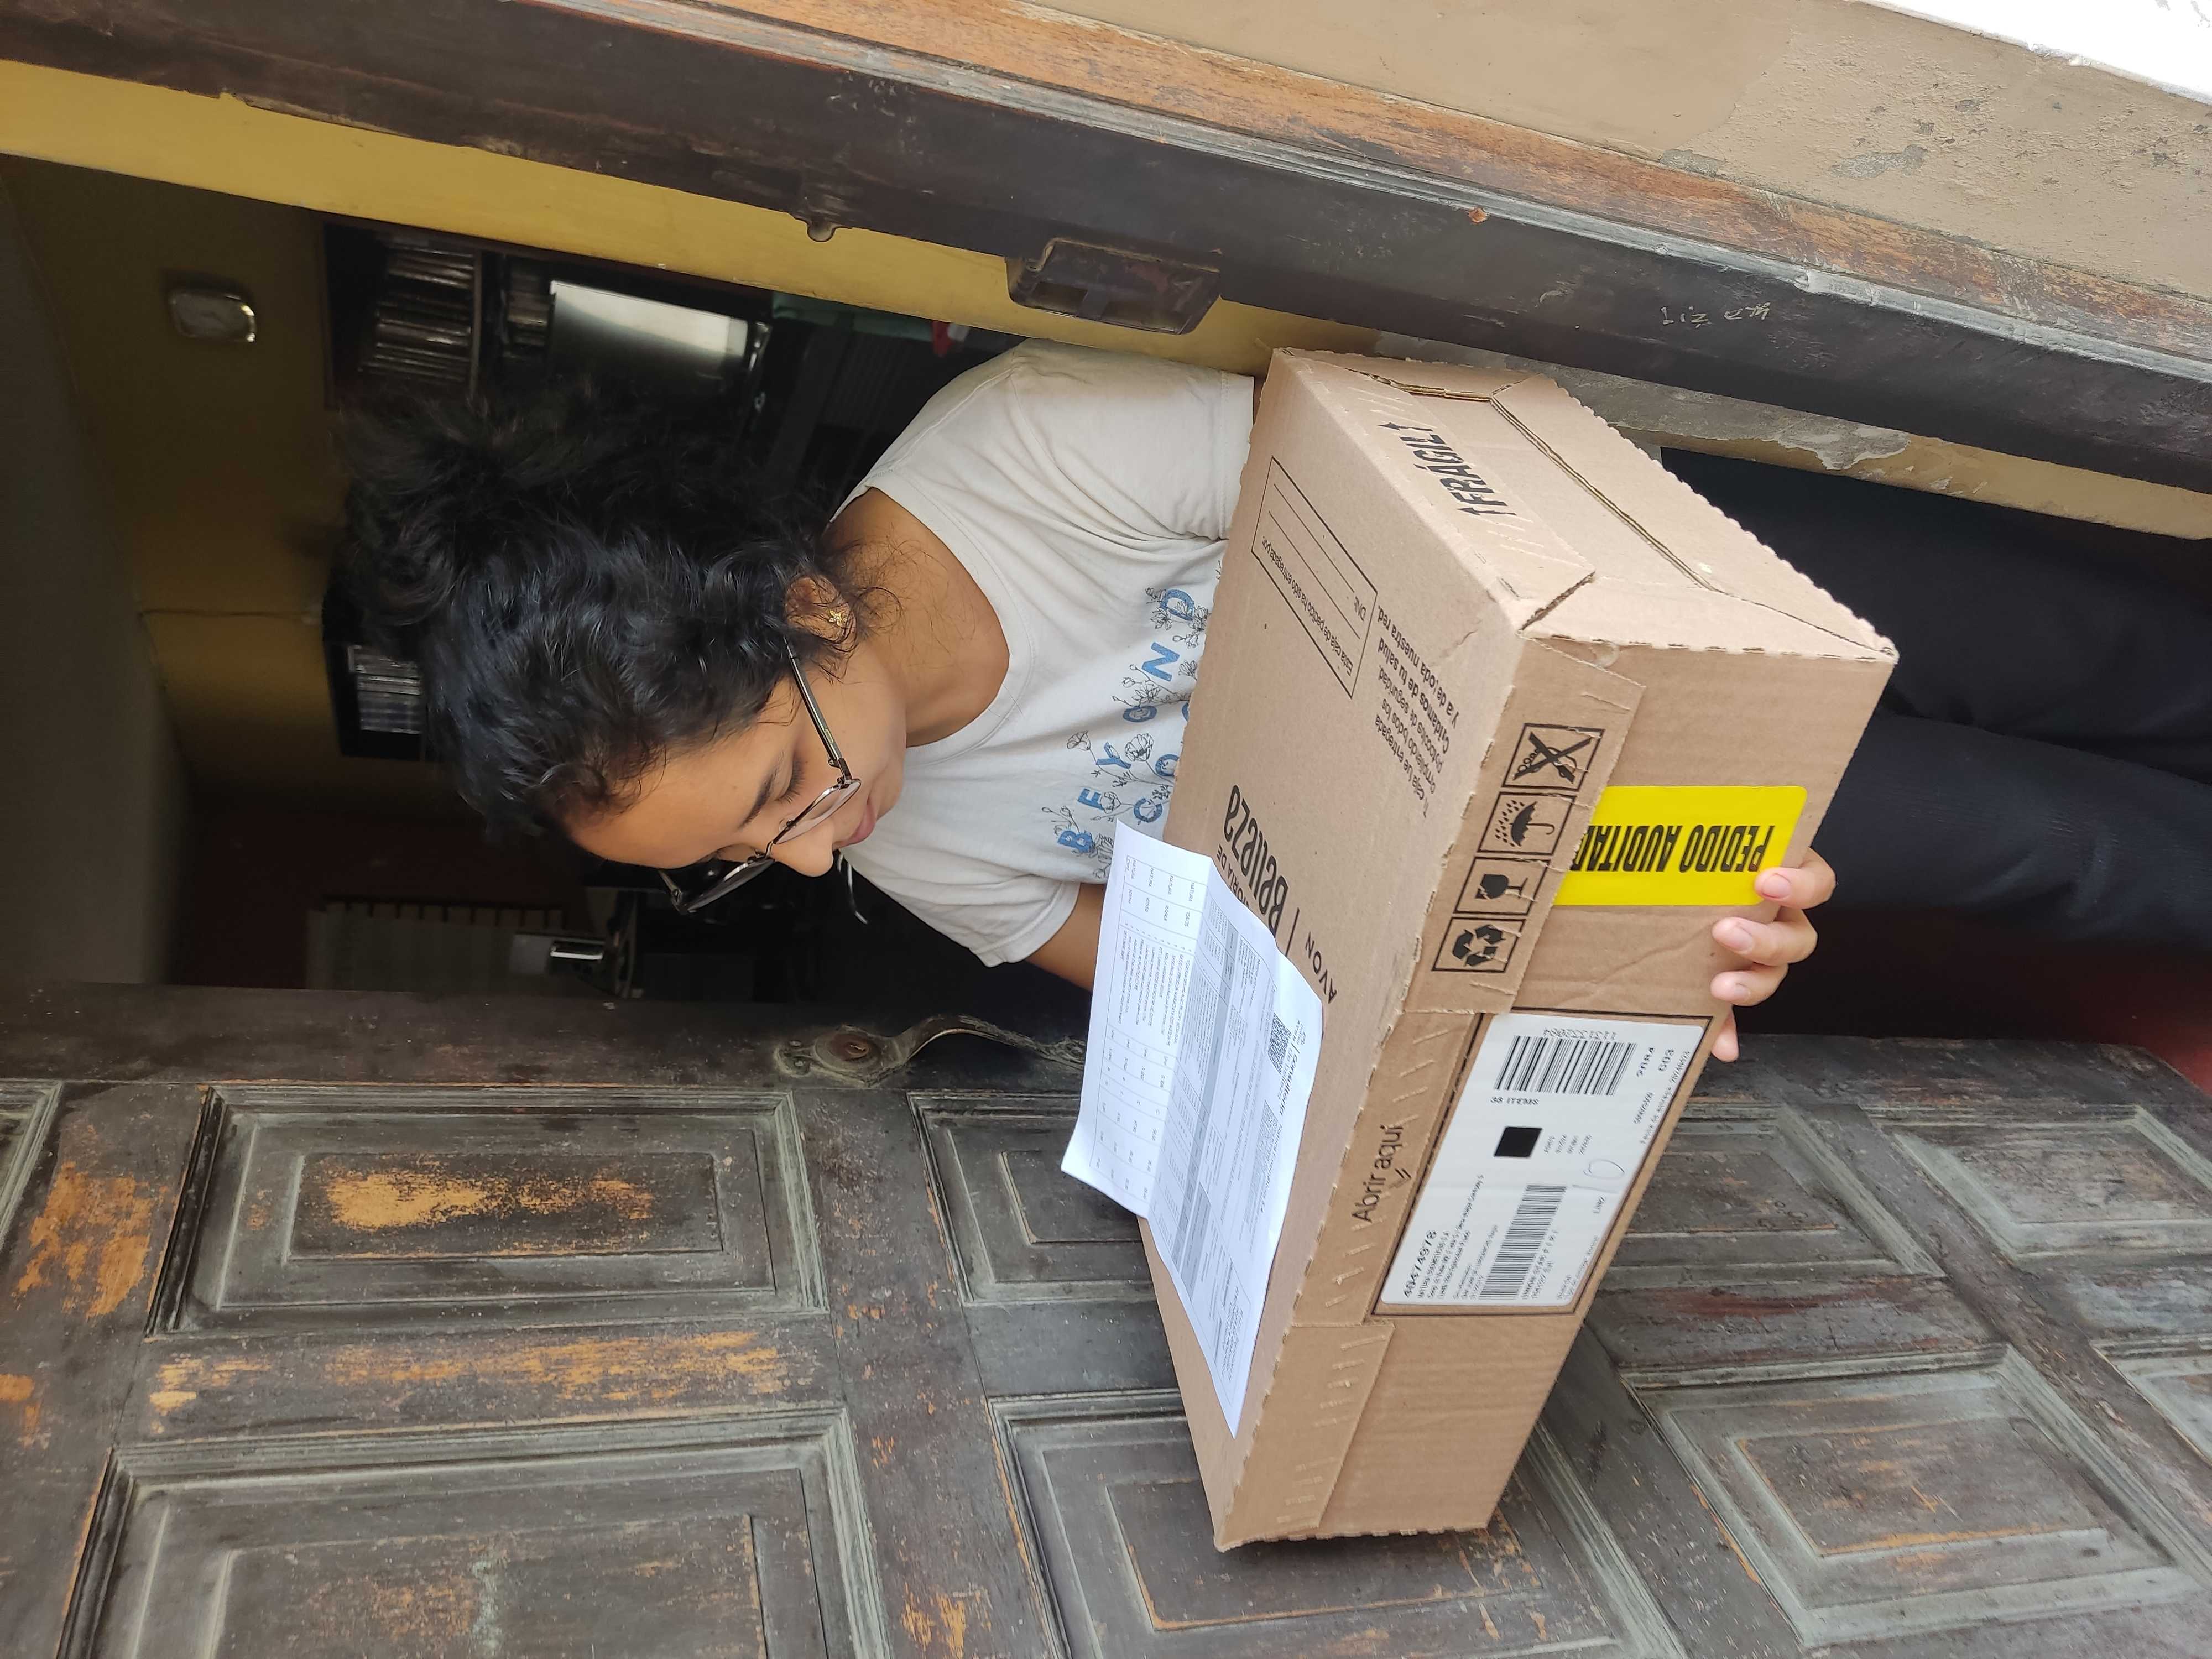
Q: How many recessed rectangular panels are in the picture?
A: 9